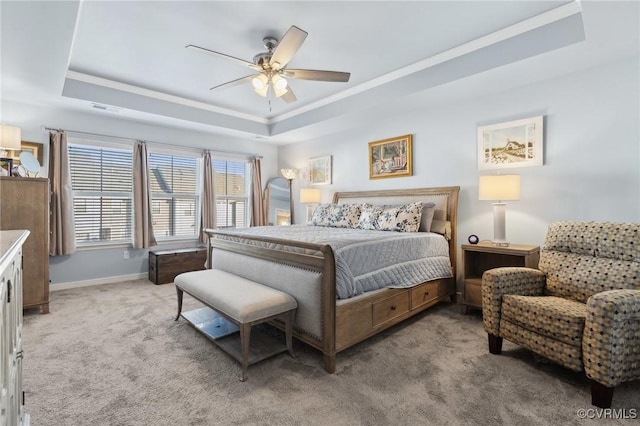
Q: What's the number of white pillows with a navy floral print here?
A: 2